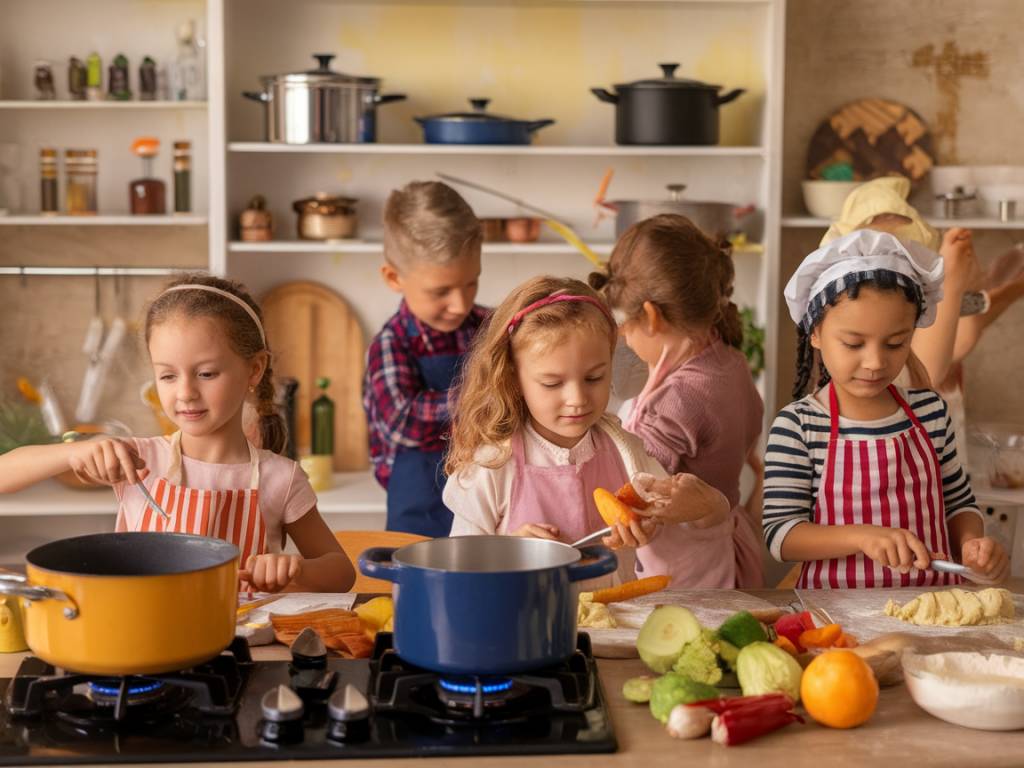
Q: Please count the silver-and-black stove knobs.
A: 3